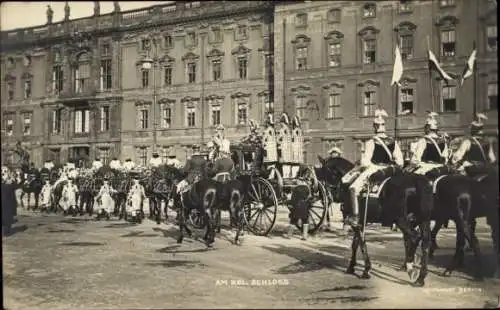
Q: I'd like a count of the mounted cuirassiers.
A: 3